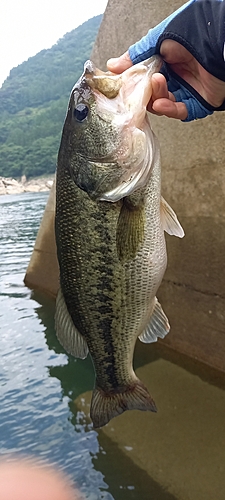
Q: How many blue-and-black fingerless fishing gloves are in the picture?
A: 1